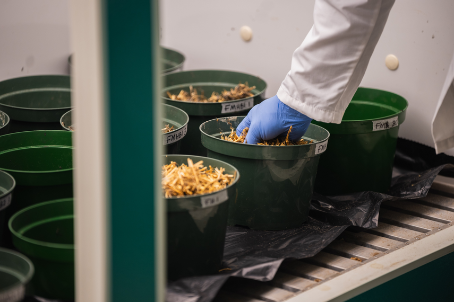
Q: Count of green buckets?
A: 12